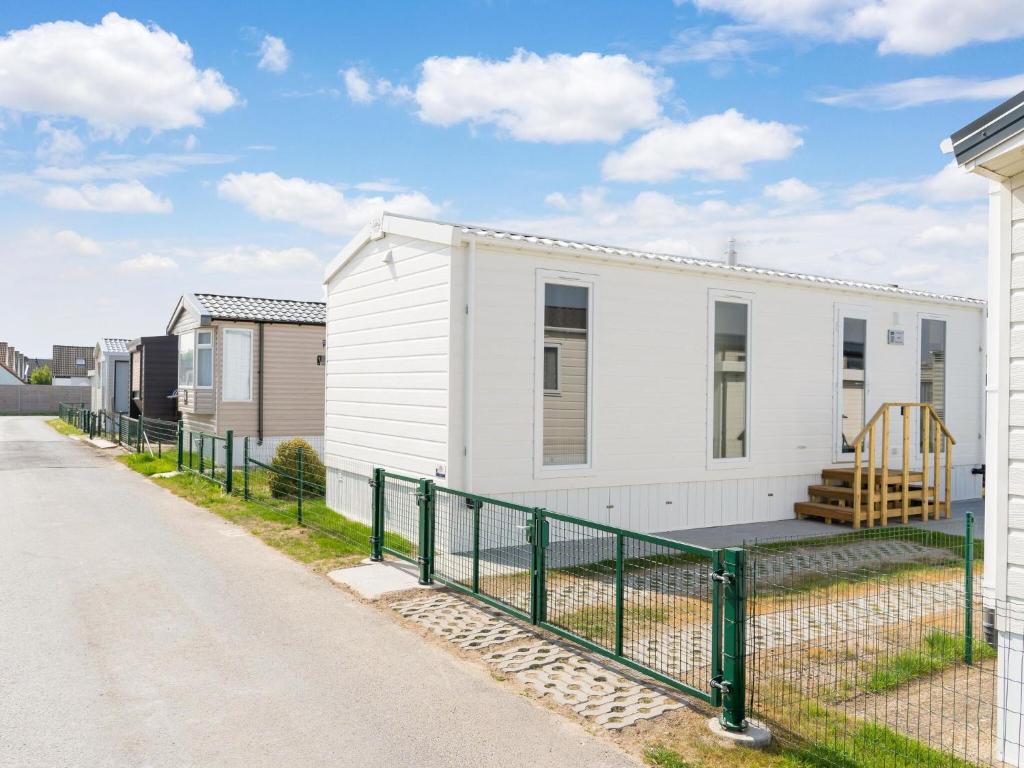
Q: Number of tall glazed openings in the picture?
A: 4